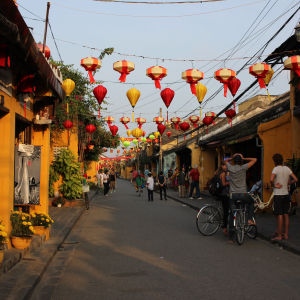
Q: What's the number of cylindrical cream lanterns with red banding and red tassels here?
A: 14